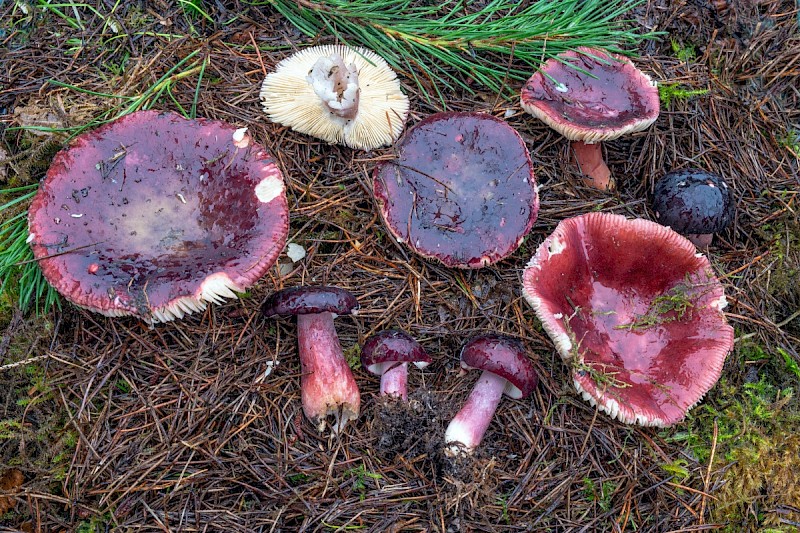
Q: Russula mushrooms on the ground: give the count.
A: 9